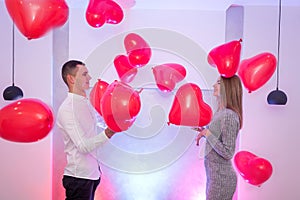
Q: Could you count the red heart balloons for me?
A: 12